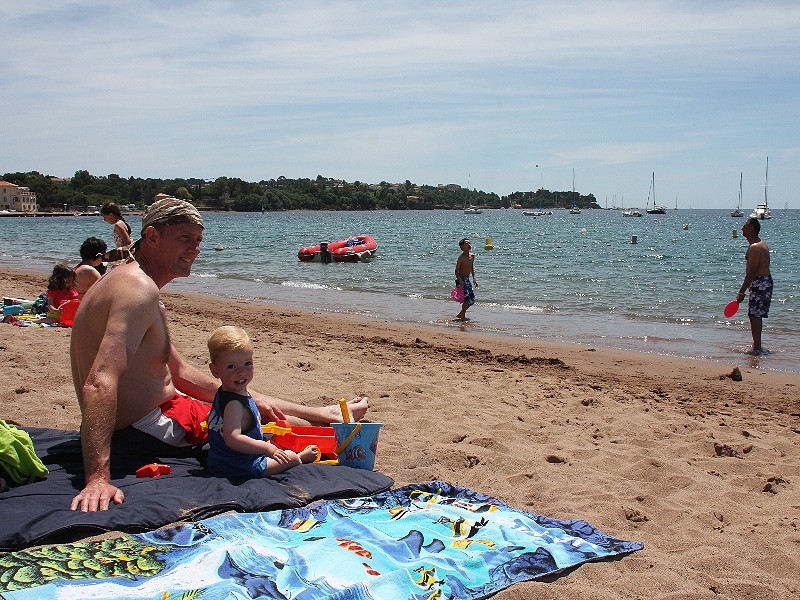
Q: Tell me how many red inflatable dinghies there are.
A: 1